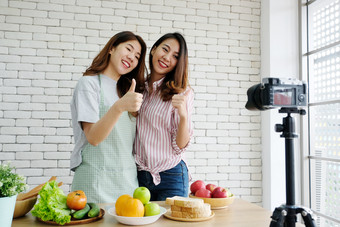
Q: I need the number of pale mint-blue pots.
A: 1